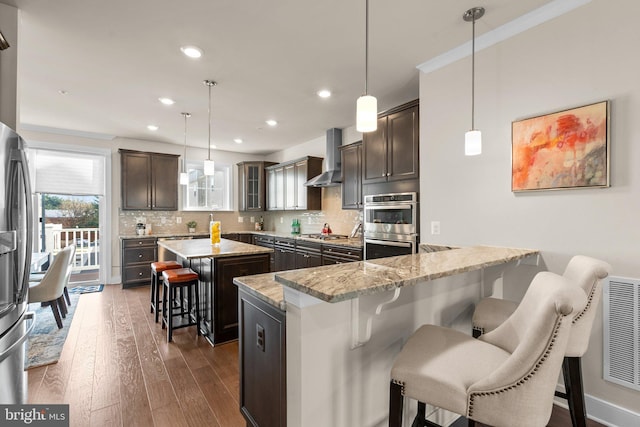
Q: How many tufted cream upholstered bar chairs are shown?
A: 2